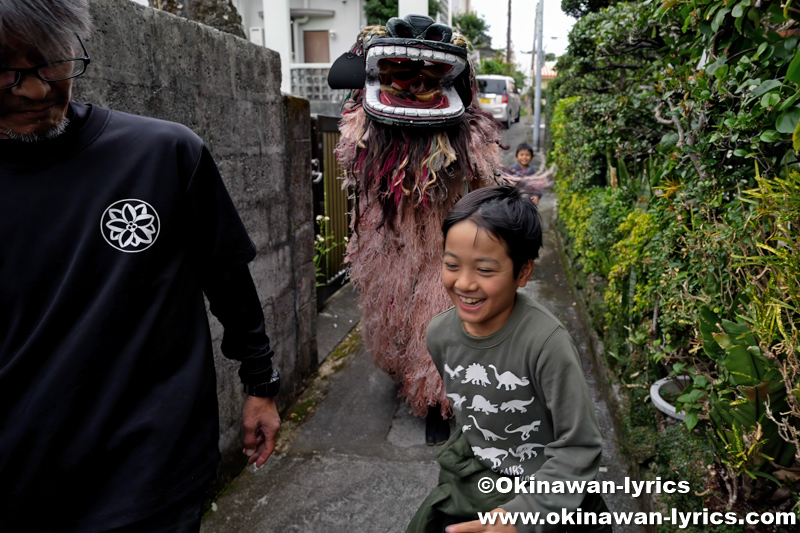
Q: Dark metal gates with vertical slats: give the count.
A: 1